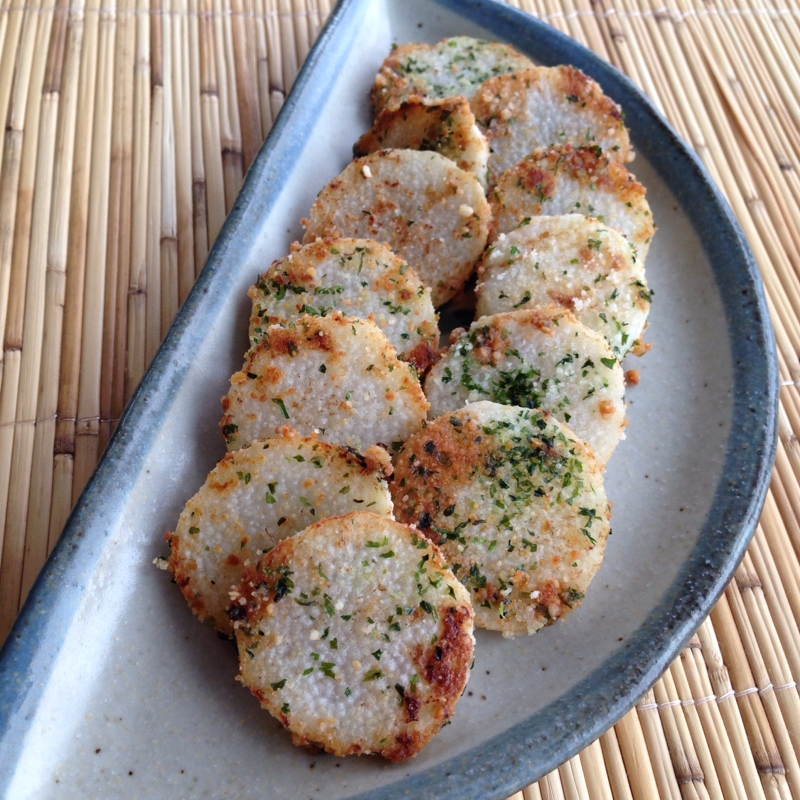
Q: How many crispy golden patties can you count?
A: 12